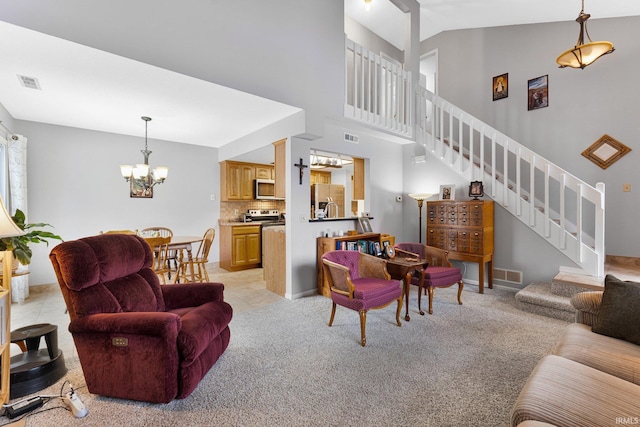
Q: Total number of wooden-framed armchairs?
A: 2